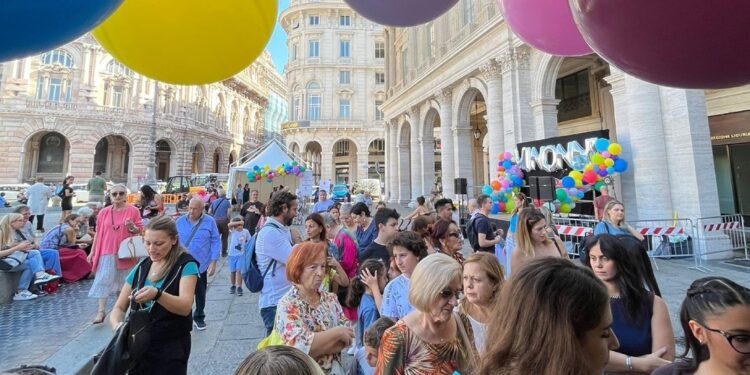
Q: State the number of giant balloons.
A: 5